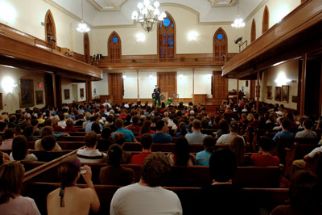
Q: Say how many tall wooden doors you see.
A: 3